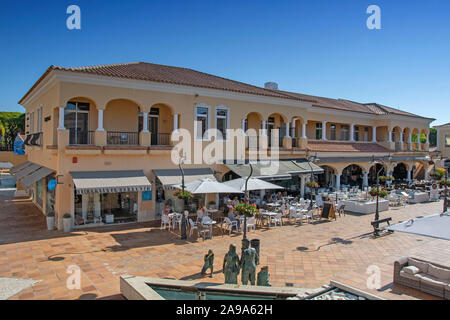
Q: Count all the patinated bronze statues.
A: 4